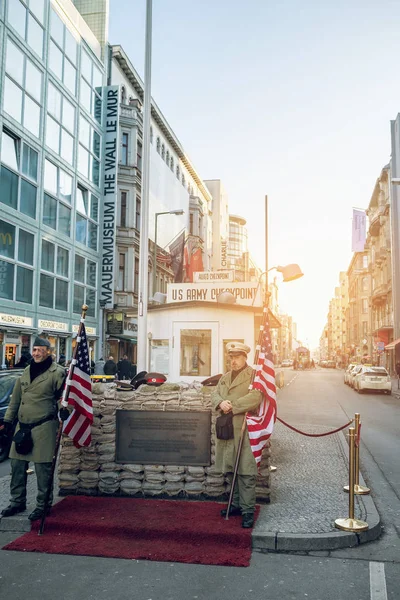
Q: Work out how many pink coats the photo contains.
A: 0